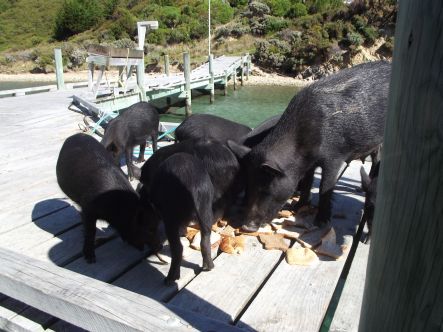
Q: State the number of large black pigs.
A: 1